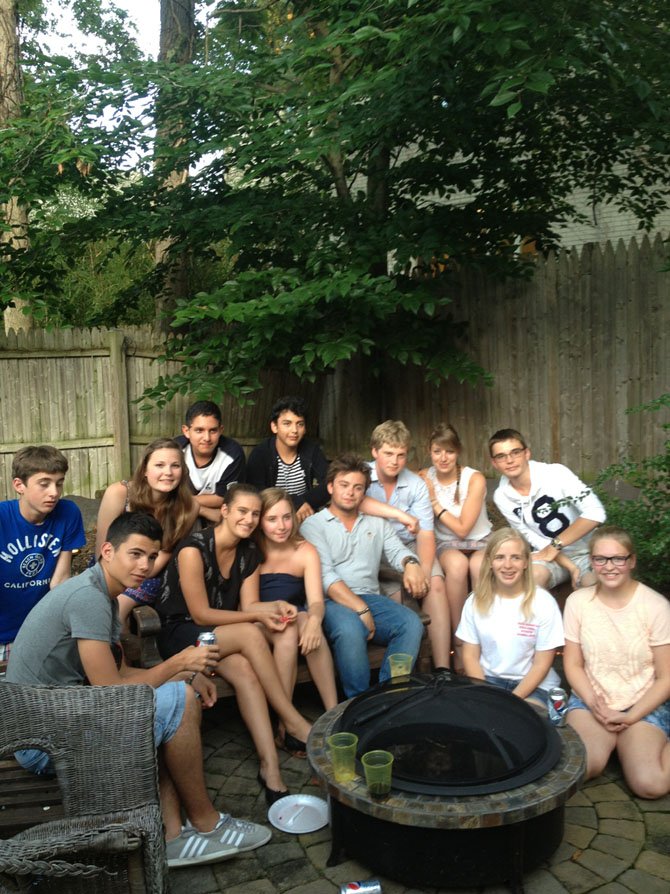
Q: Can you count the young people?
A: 13